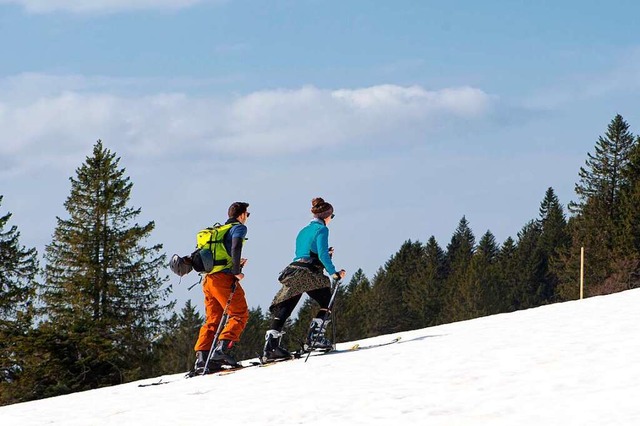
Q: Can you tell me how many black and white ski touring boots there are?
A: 2